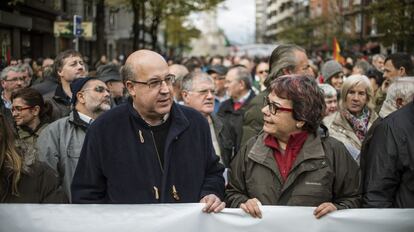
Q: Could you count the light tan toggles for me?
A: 3